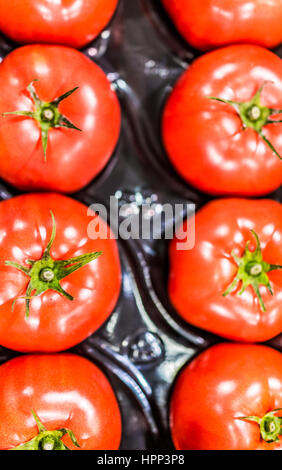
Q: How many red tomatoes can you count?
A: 8